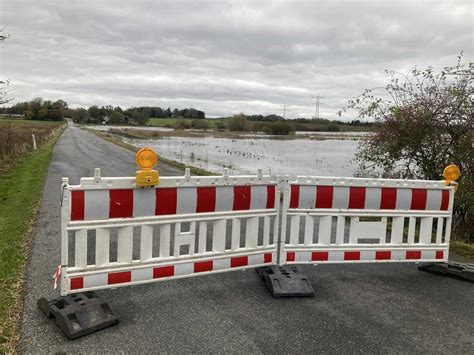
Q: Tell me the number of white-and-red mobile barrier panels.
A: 2